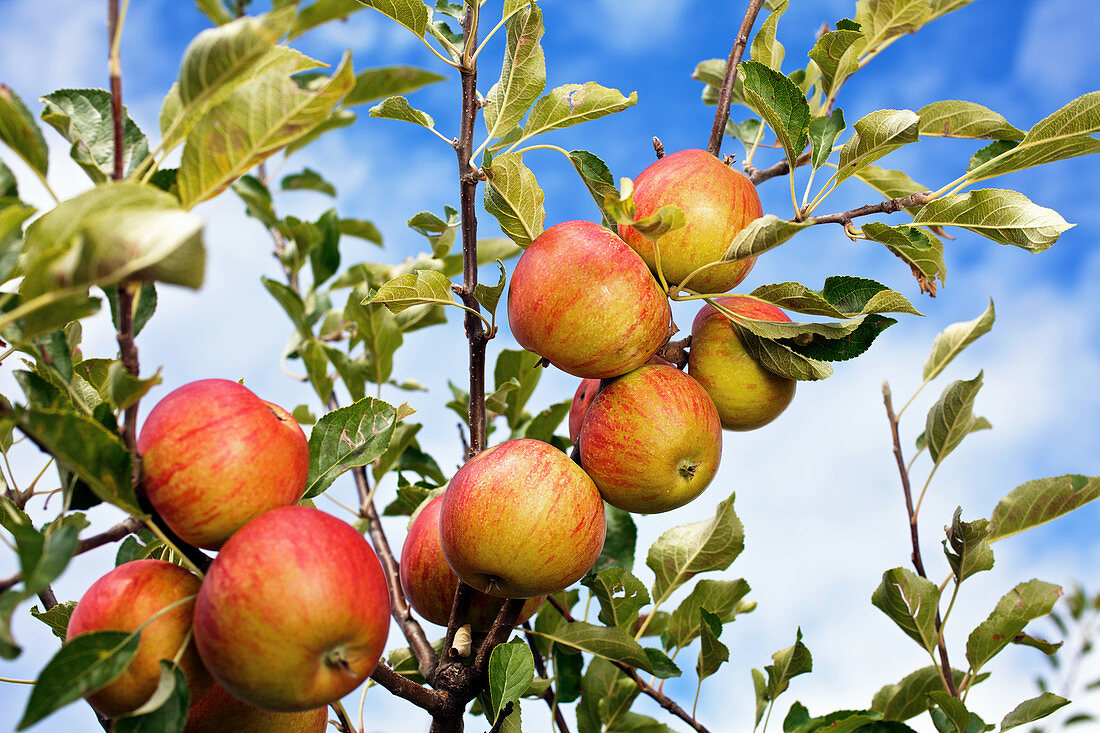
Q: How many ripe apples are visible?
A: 11